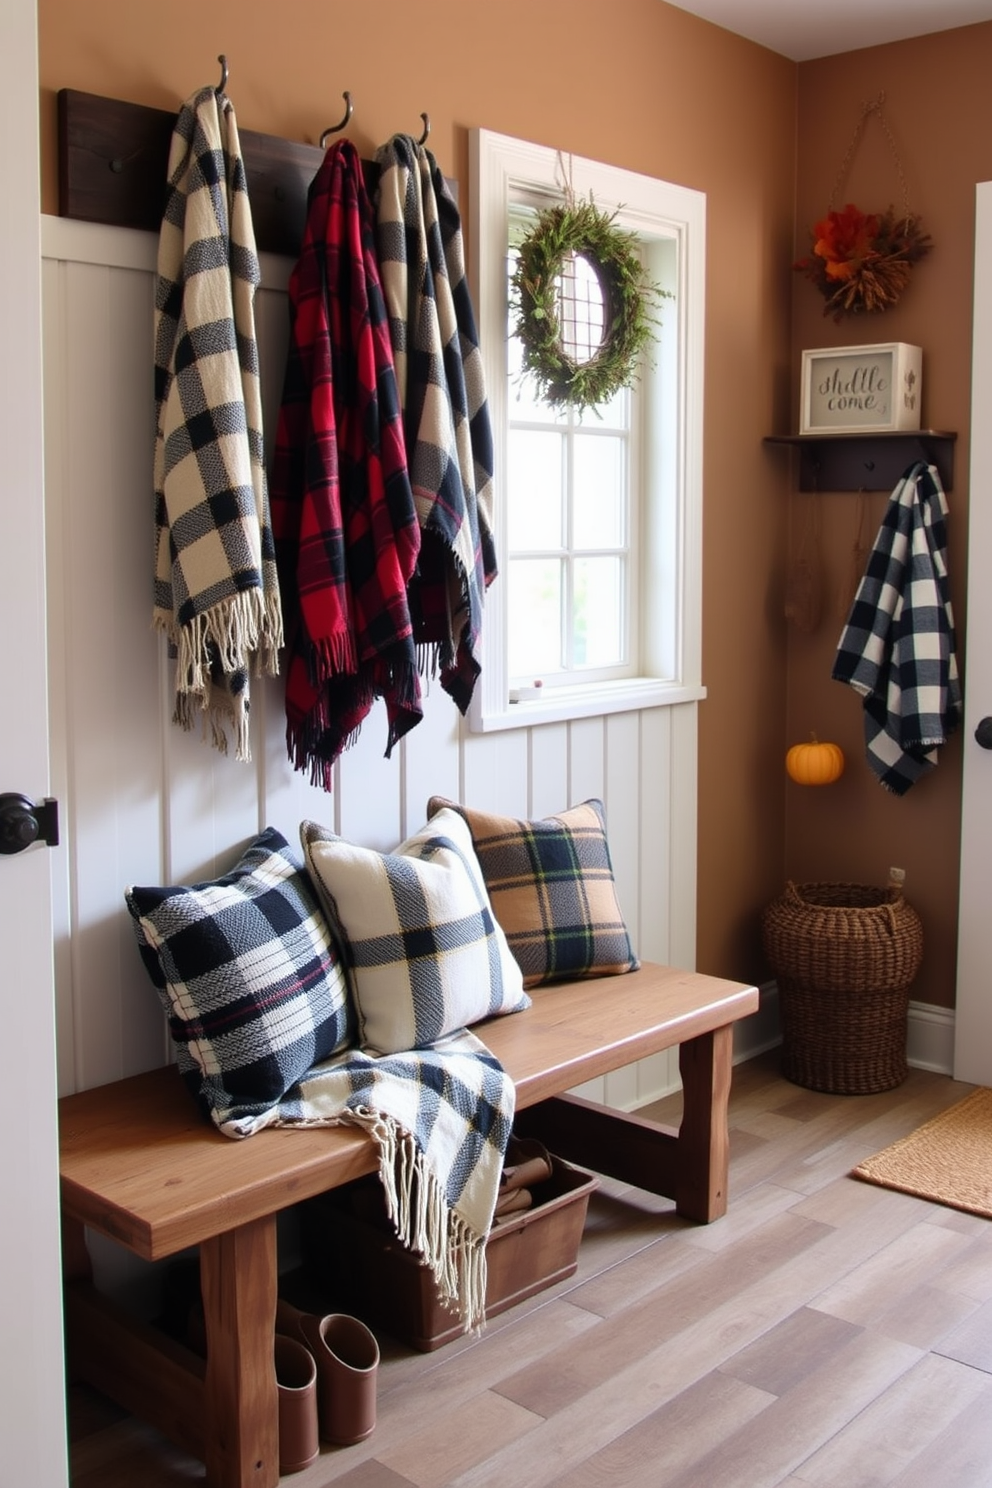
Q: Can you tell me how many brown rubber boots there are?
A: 2